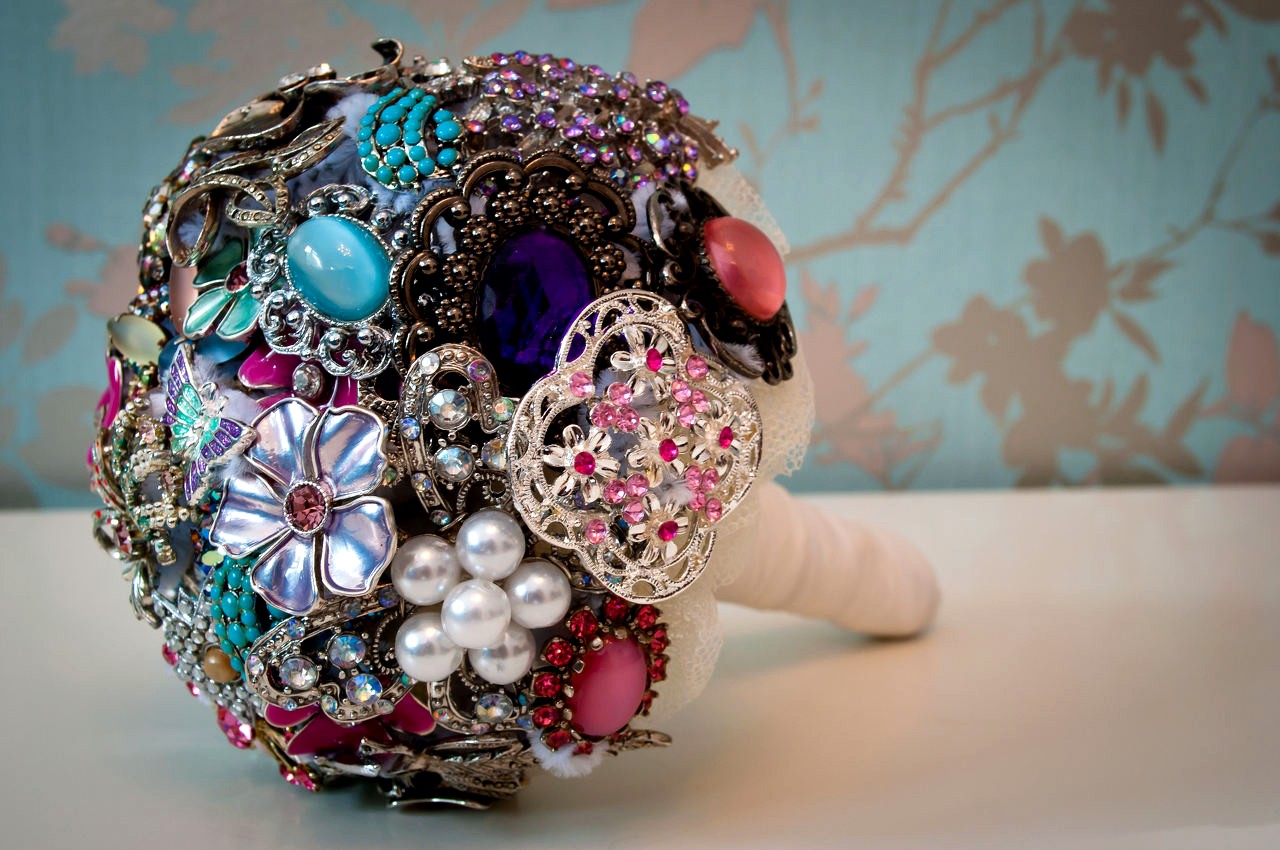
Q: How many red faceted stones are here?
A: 12